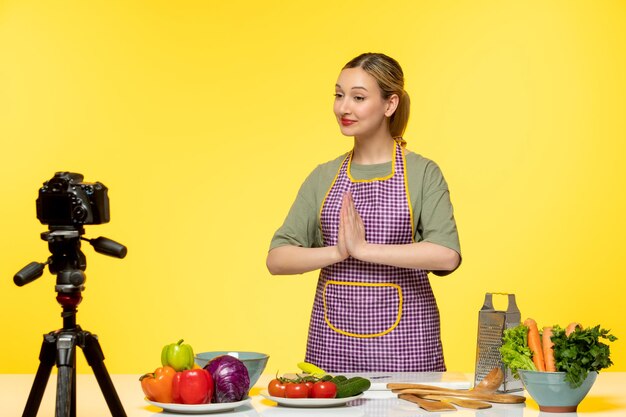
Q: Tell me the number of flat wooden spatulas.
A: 2